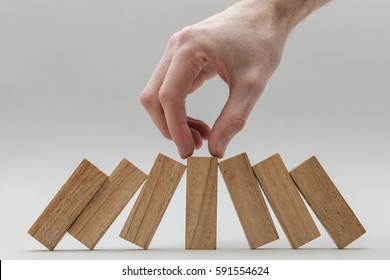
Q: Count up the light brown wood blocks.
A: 7